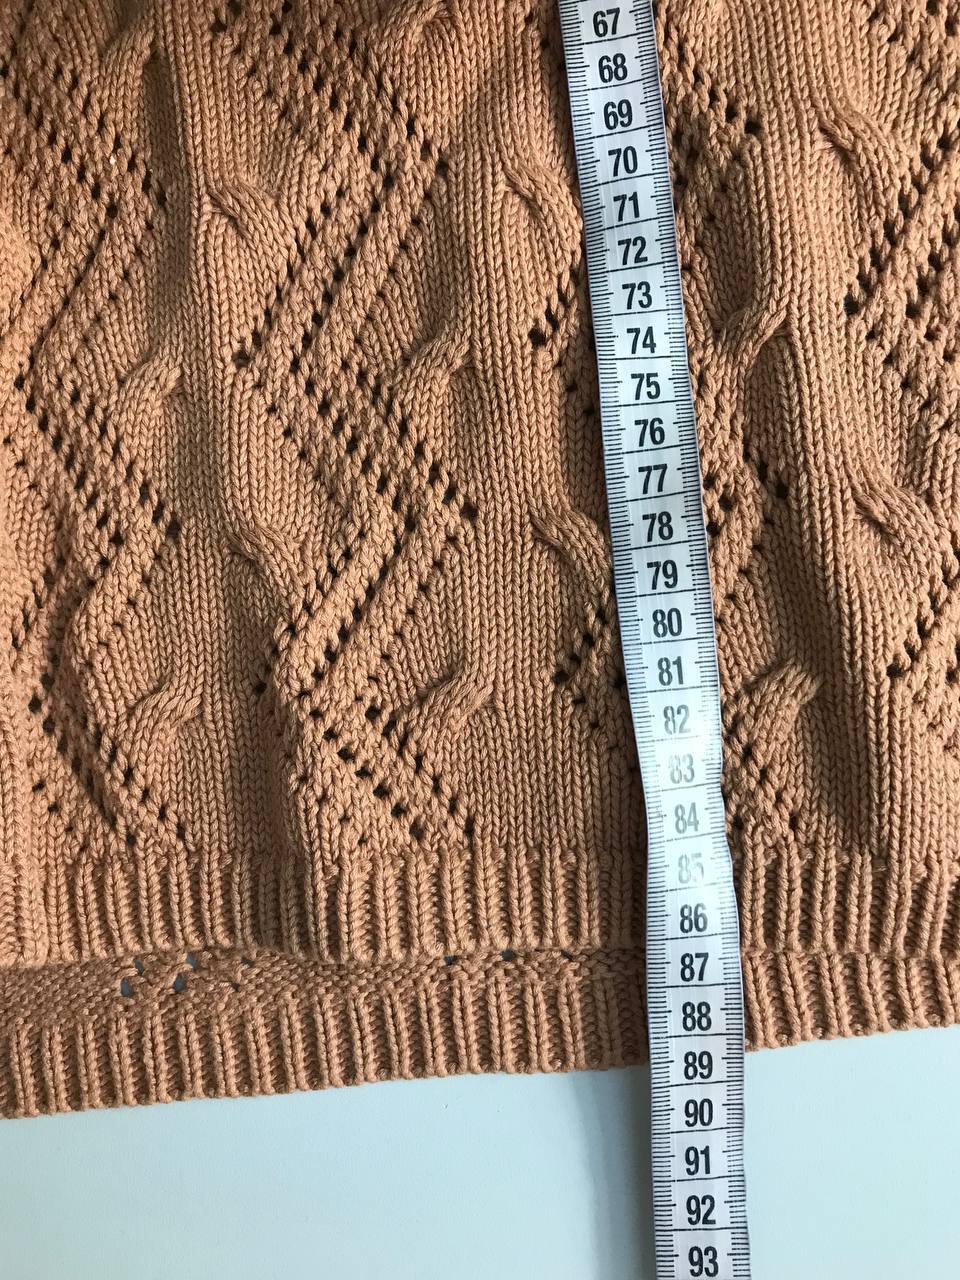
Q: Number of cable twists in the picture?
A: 14